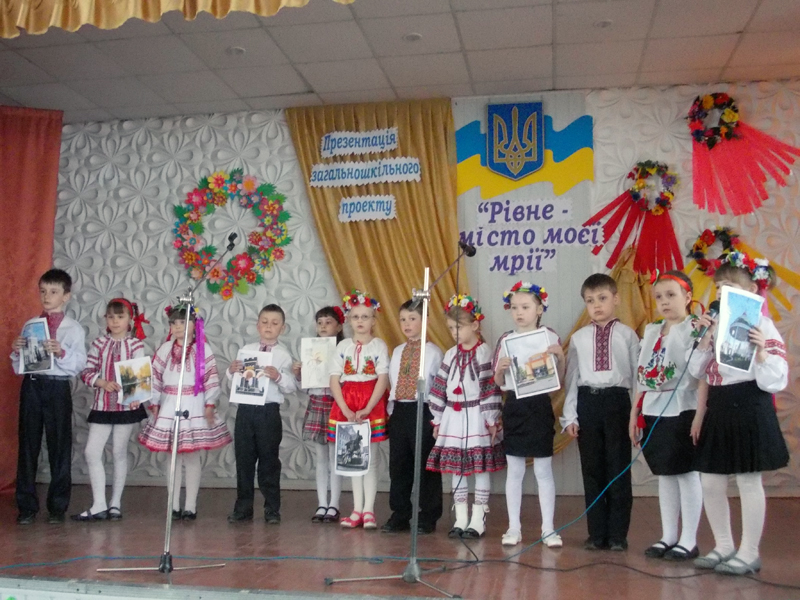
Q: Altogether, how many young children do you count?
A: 12